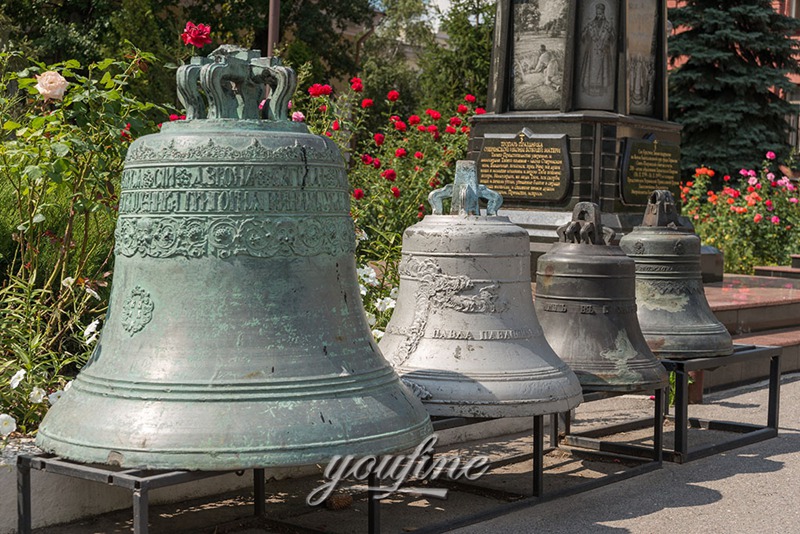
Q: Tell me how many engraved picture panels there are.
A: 3